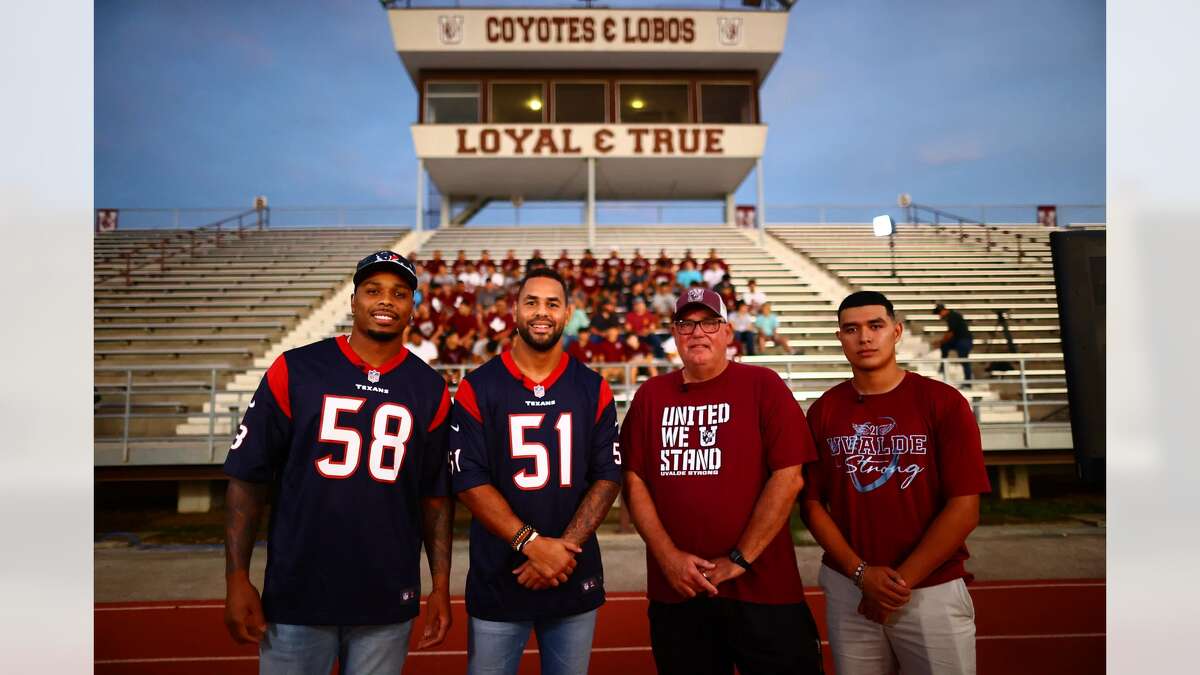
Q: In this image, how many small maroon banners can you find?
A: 3